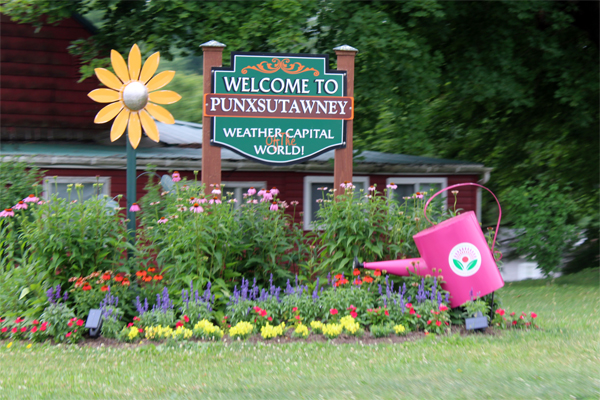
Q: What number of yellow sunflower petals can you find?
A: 12